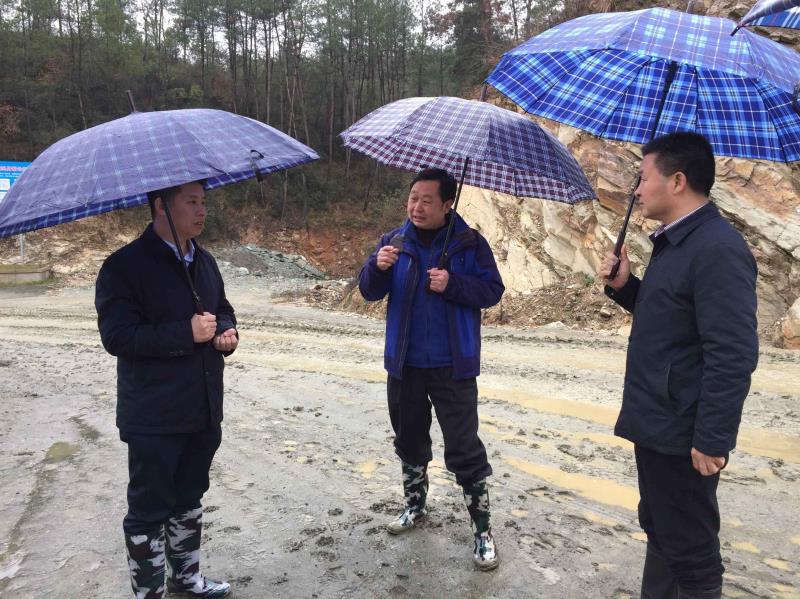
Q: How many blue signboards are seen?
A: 1